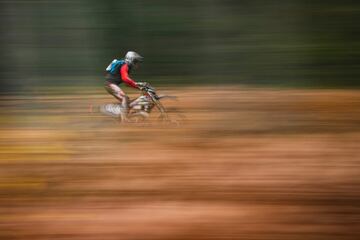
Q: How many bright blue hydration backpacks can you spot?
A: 1